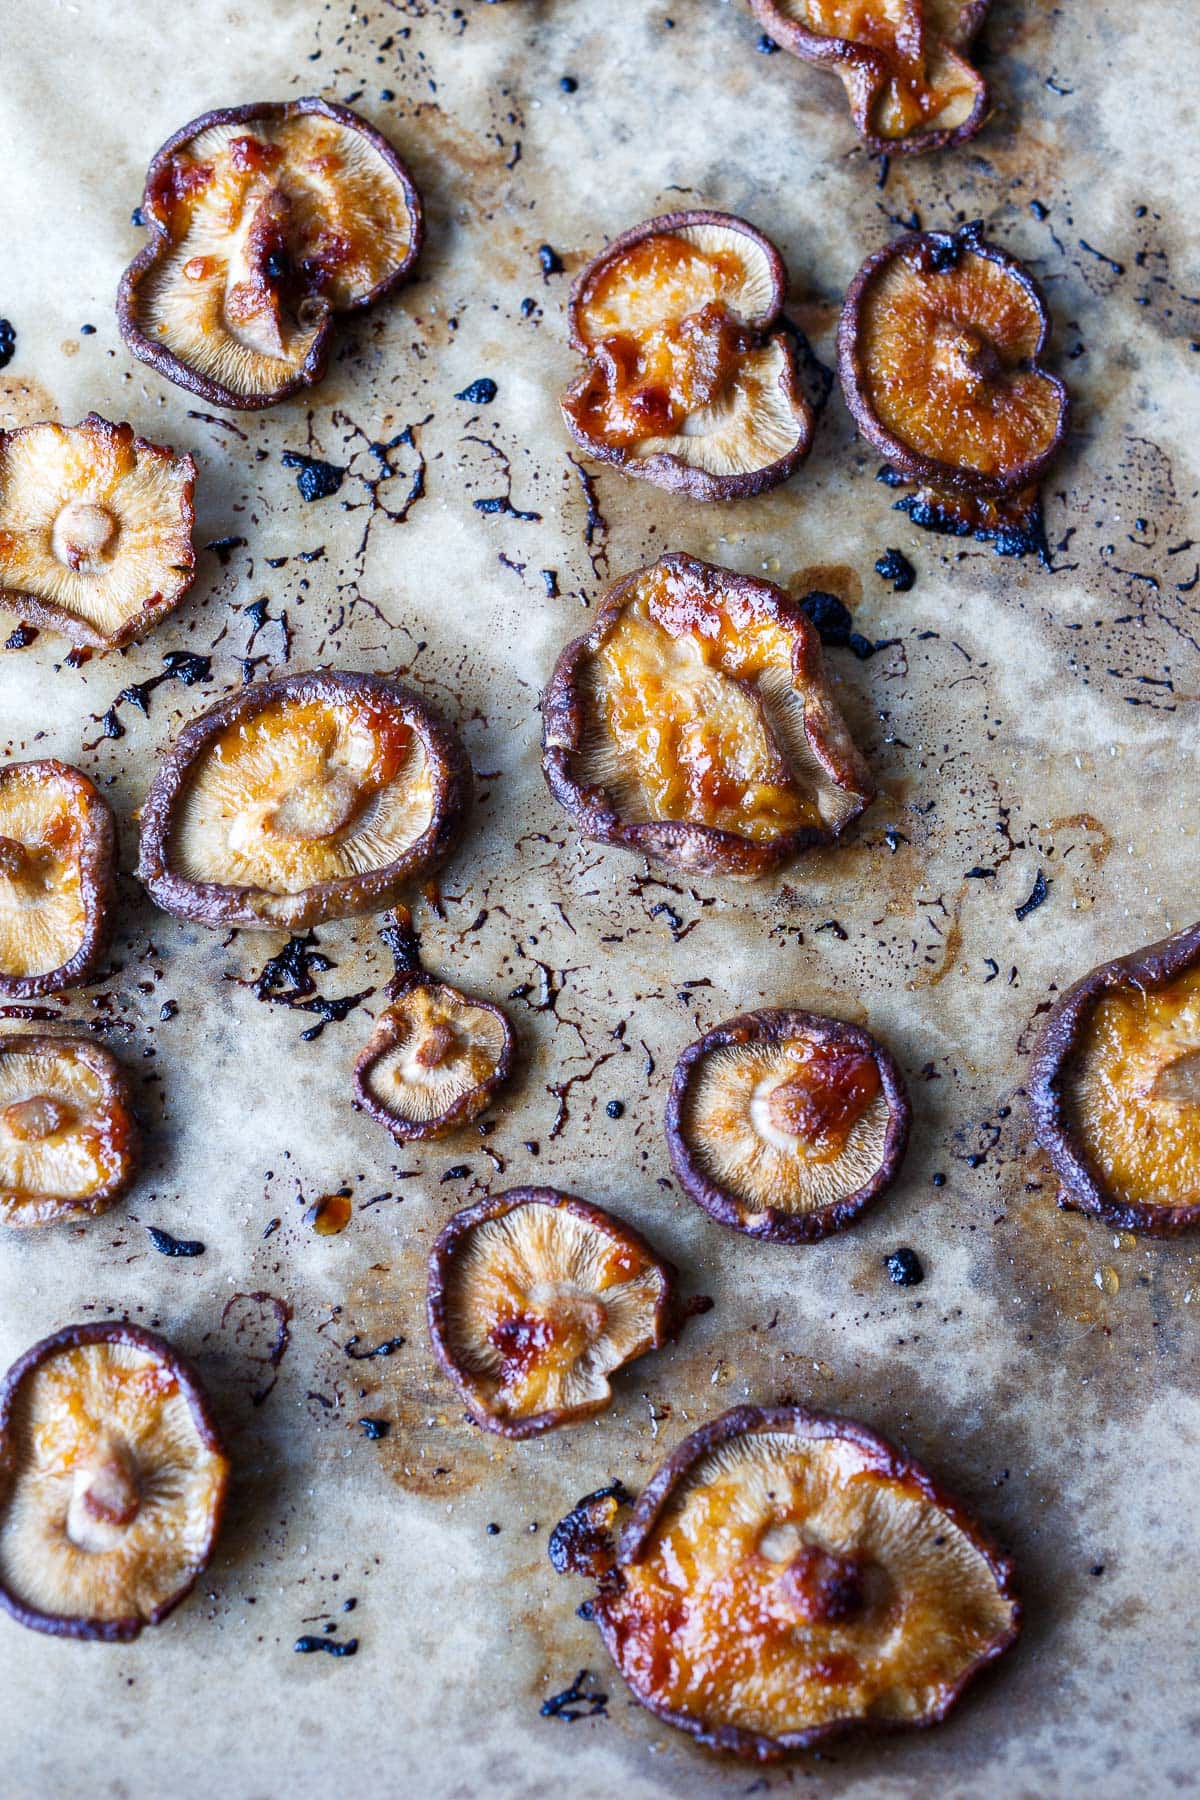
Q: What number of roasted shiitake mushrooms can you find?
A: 15